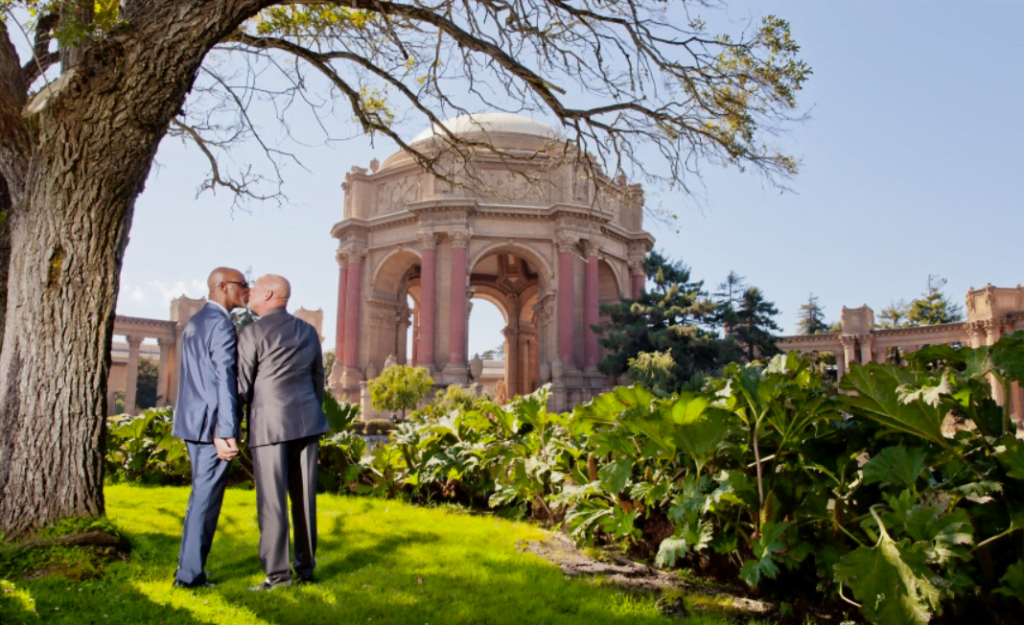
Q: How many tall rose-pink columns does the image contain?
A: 7